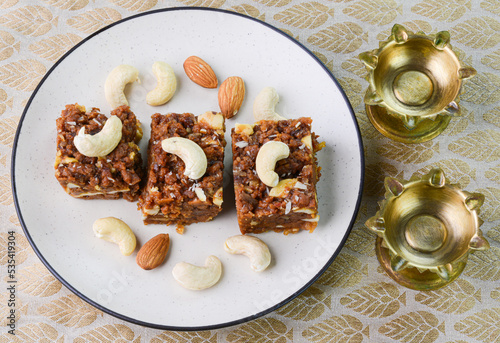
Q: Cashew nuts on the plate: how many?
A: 9